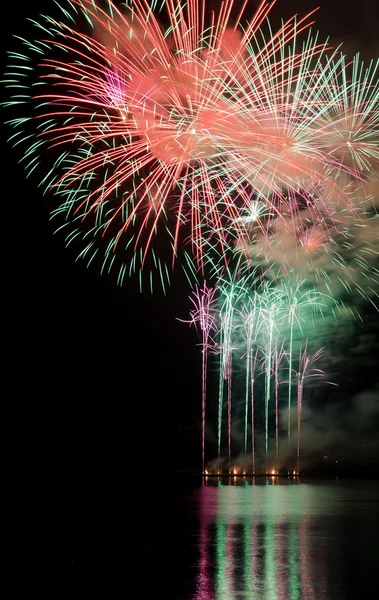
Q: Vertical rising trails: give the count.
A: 9